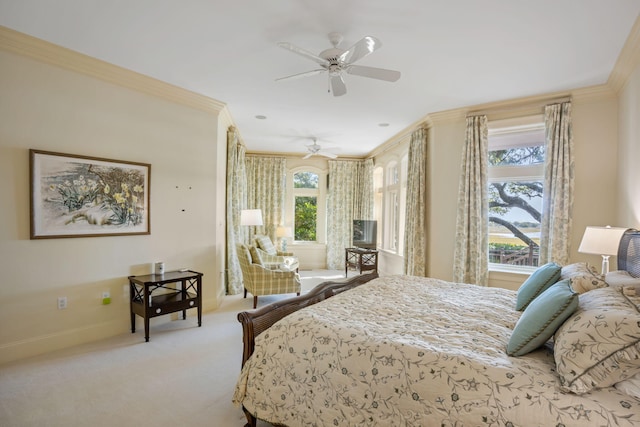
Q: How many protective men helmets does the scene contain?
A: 0